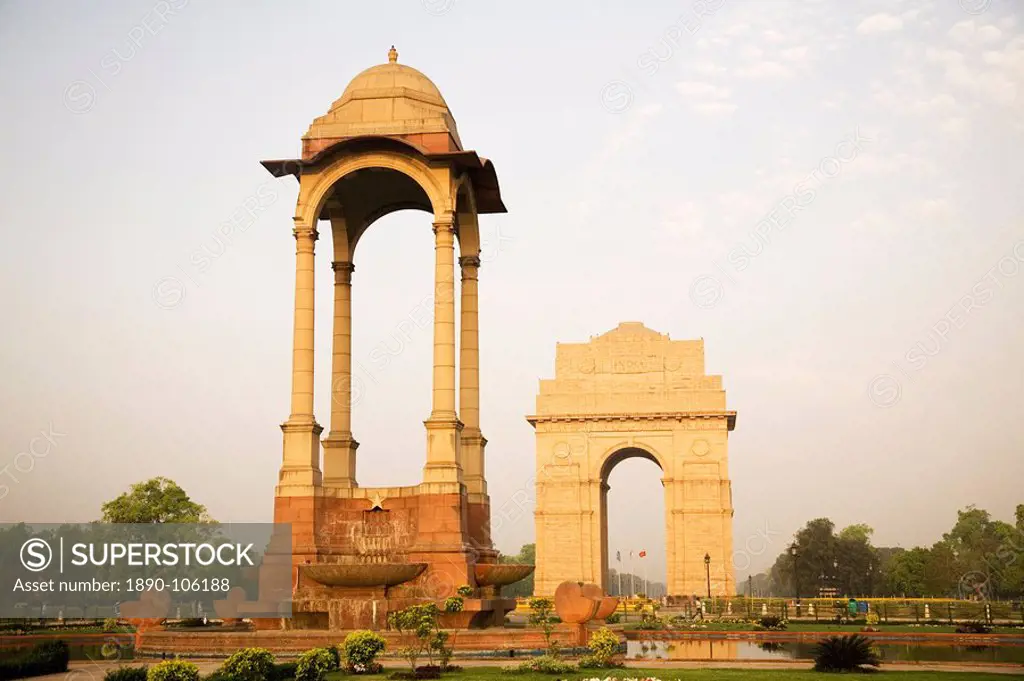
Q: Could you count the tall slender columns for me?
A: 4